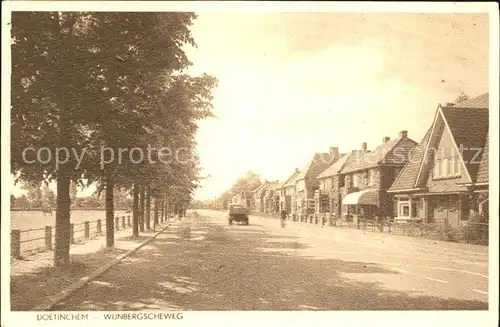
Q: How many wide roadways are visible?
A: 1